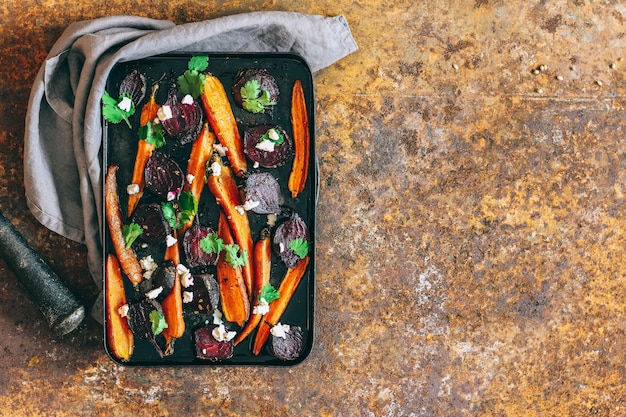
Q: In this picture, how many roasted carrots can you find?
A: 11